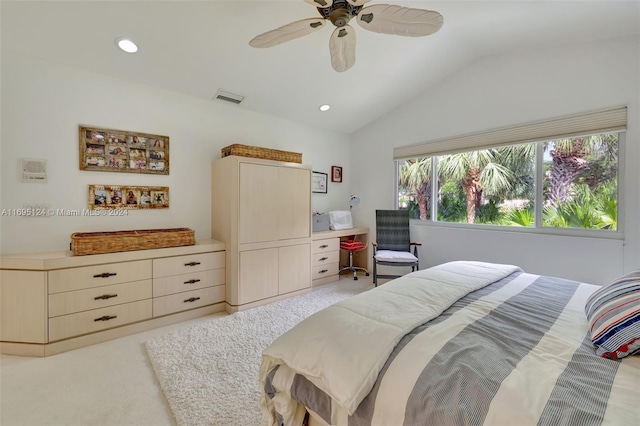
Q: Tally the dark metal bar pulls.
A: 9